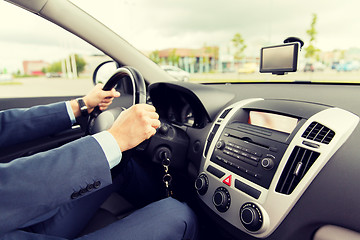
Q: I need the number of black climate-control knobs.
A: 3